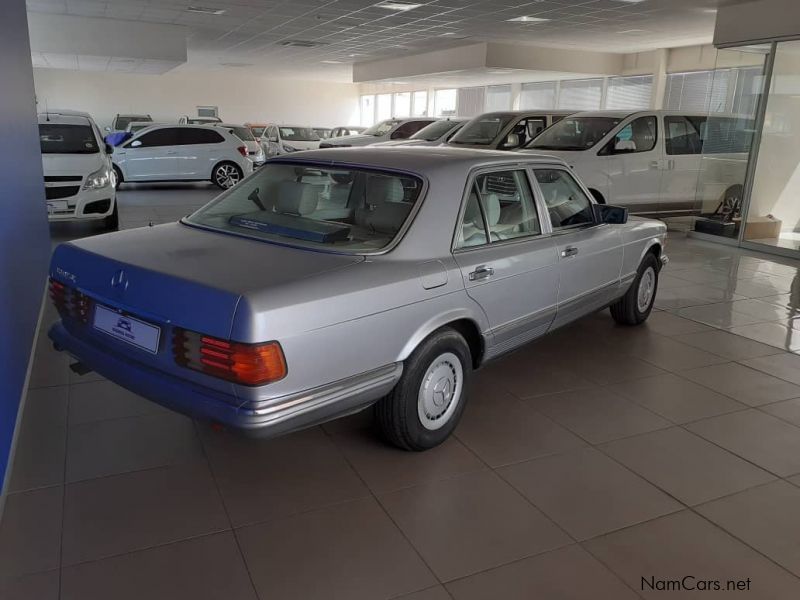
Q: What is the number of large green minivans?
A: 0